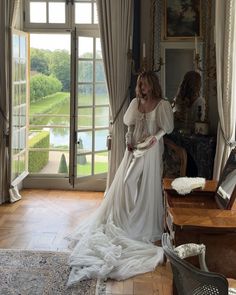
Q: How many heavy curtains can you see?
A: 3